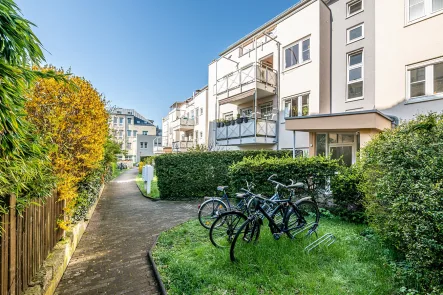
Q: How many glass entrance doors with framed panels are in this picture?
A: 1